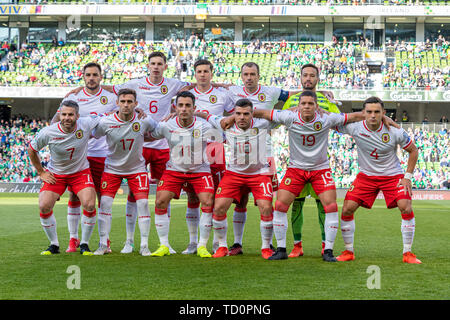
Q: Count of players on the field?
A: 11